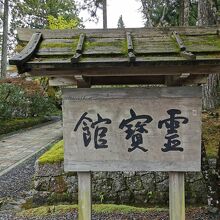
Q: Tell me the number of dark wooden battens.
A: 4